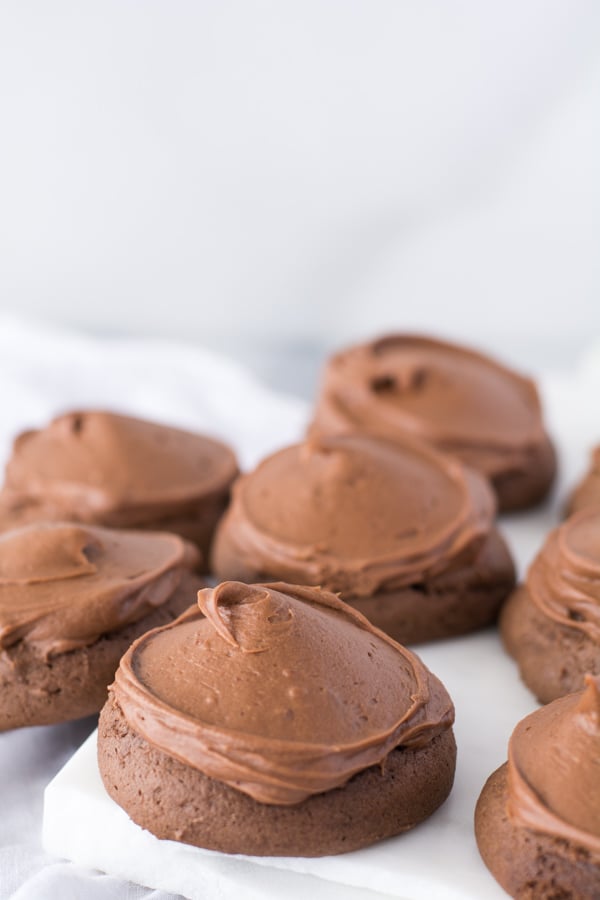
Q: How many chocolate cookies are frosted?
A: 8